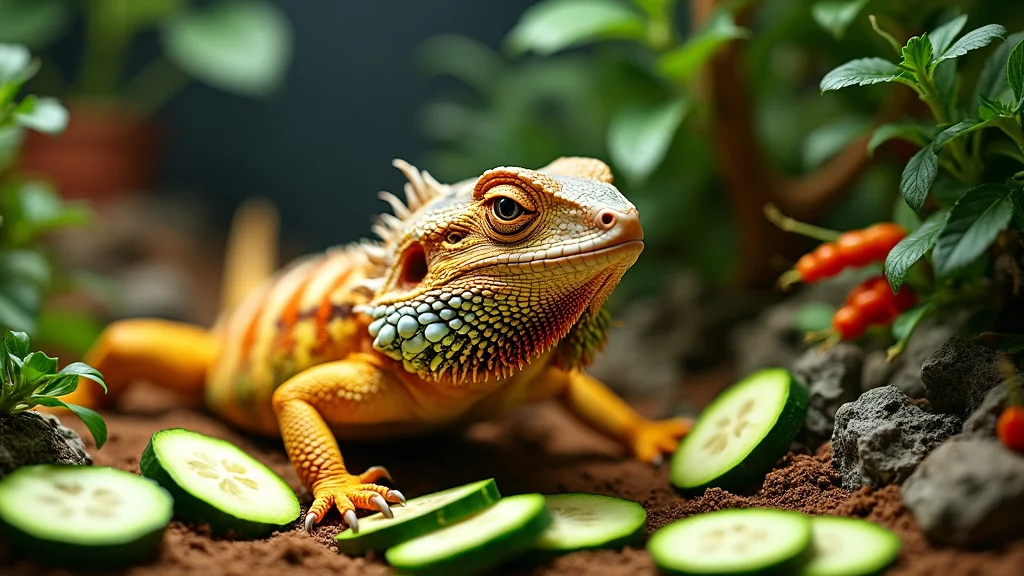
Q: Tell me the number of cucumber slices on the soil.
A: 8